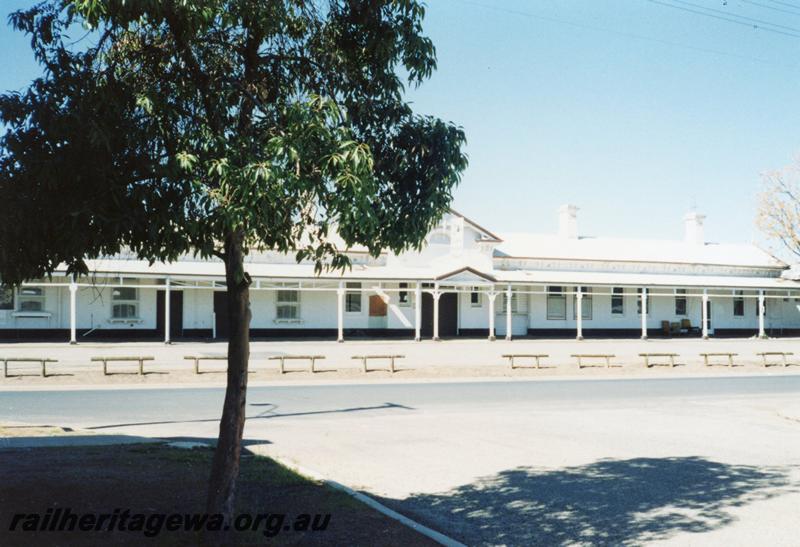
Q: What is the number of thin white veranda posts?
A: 11